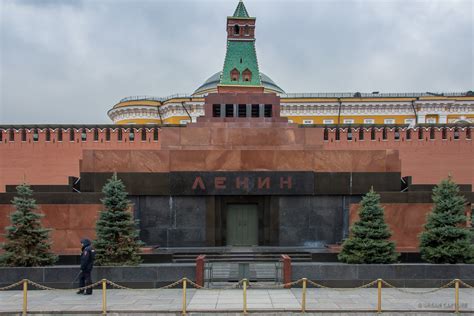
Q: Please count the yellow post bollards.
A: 7